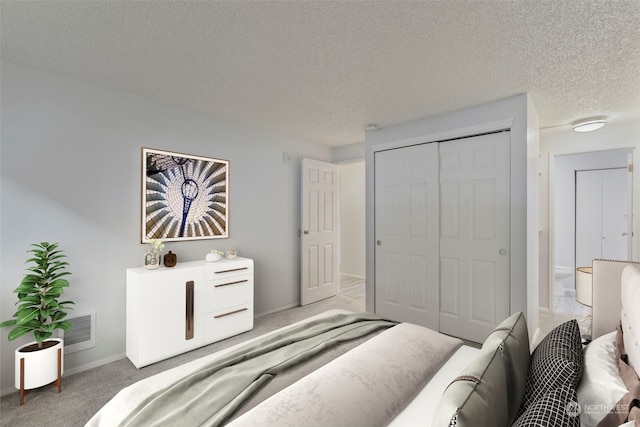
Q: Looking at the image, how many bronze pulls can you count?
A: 4